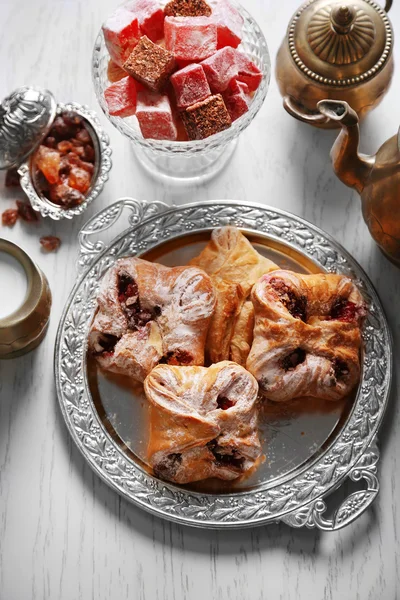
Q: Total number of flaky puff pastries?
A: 4